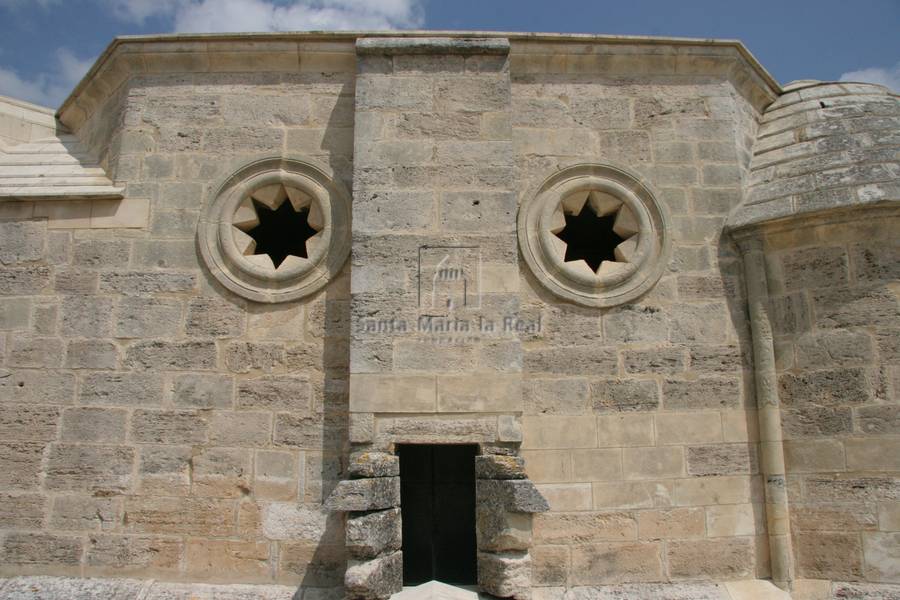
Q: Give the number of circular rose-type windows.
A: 2